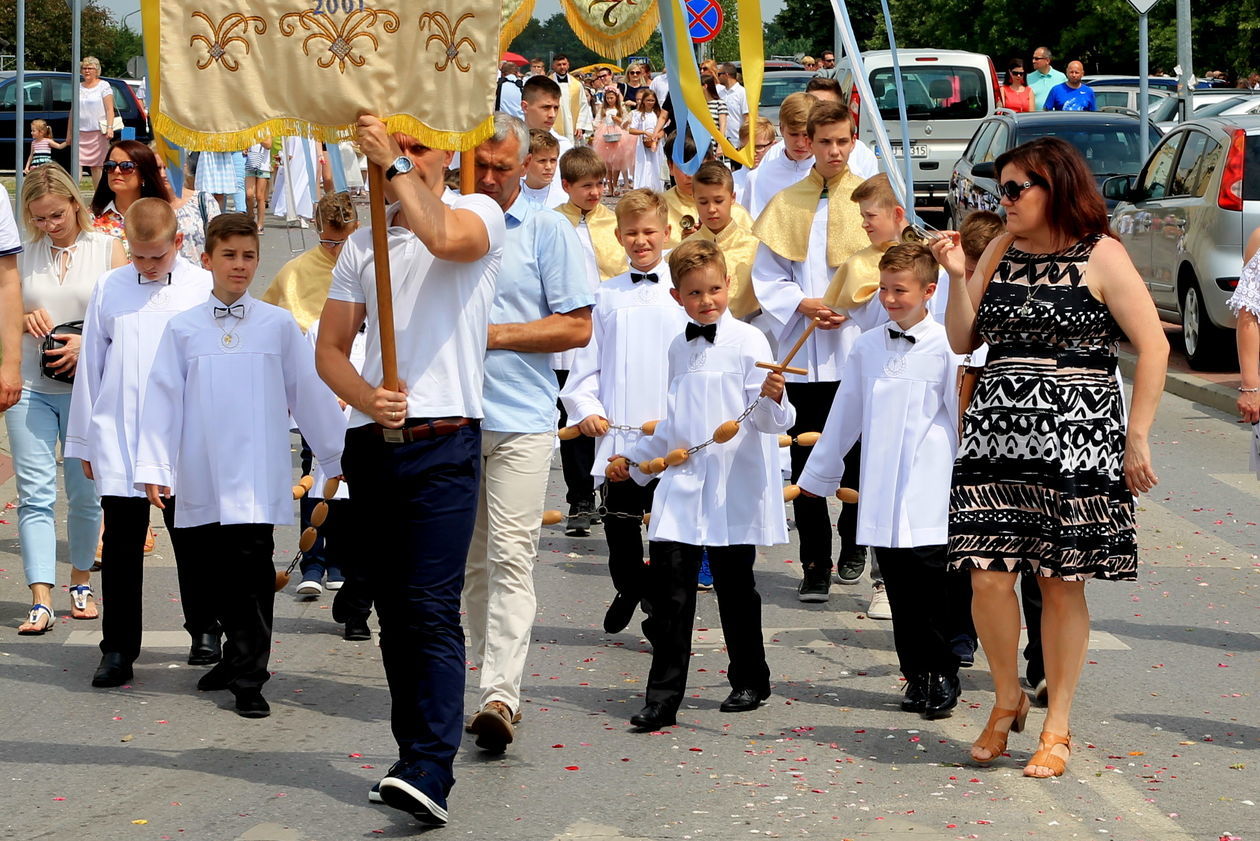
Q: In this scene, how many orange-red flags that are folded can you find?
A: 0